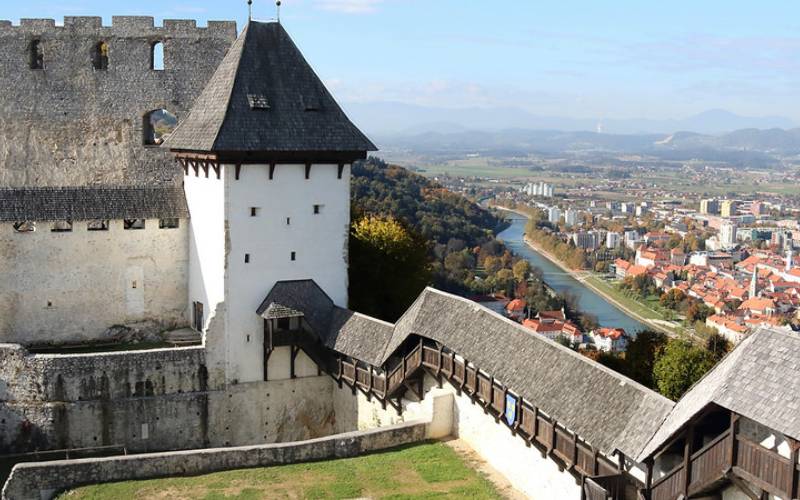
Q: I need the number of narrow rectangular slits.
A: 6